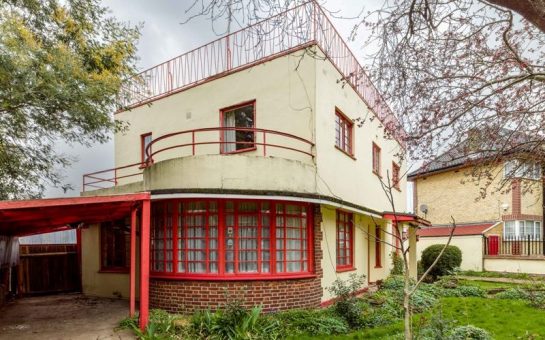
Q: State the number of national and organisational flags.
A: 0